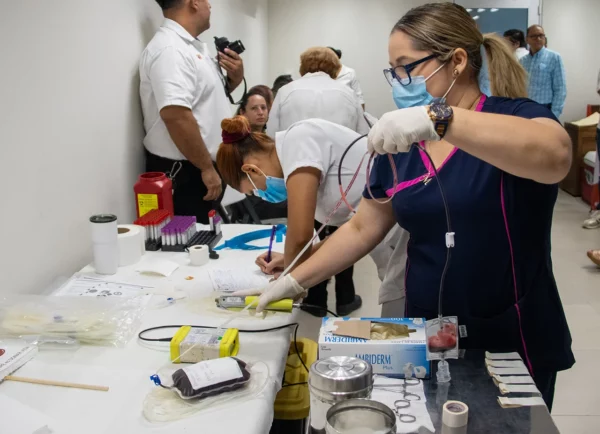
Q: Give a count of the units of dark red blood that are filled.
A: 1